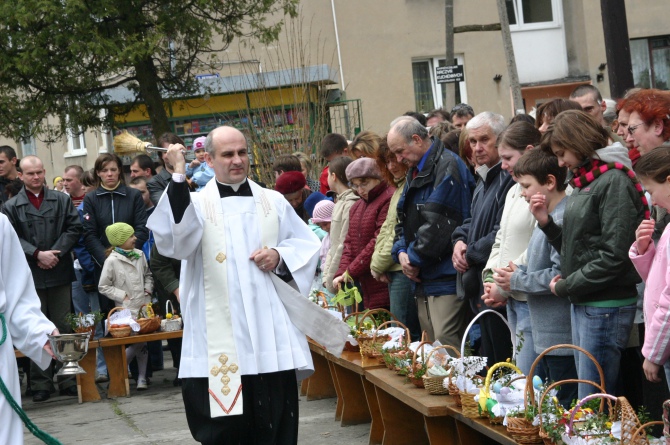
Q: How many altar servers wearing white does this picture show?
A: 1